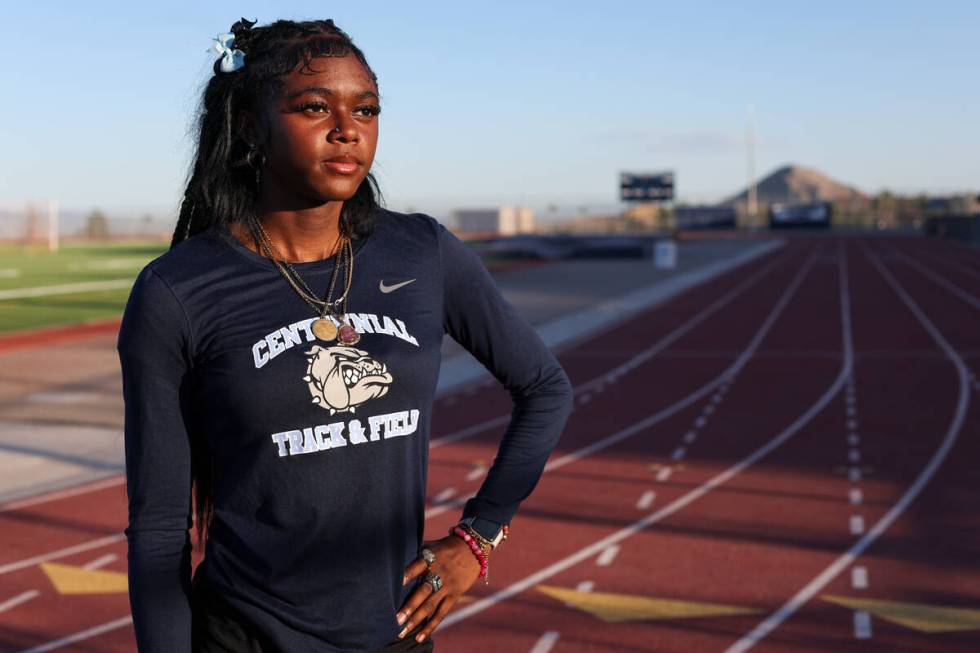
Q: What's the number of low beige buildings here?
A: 1